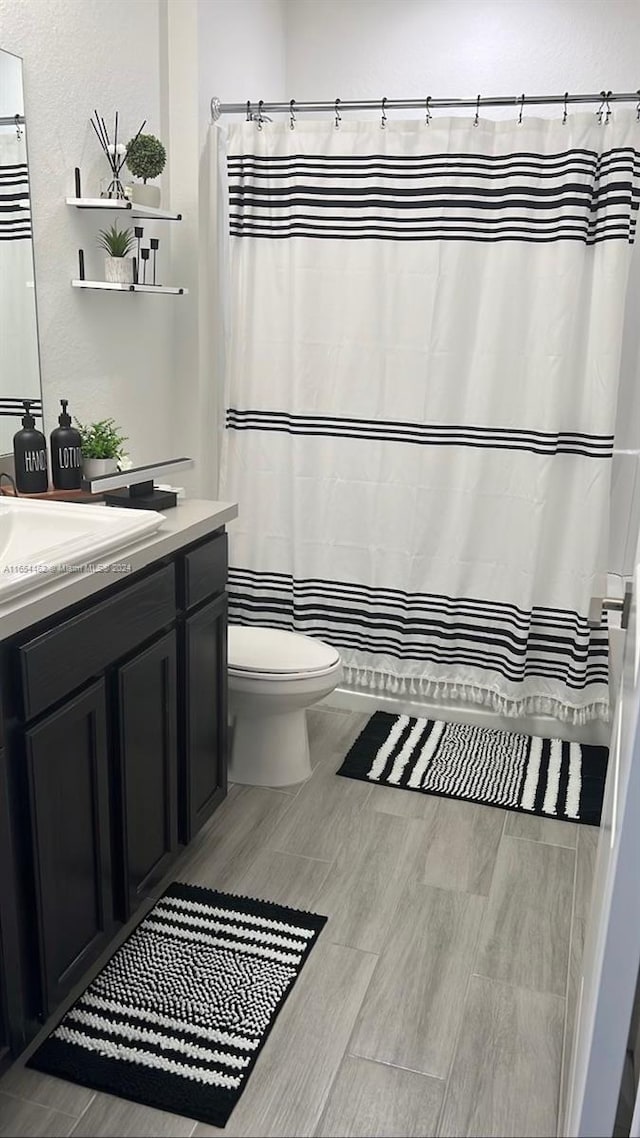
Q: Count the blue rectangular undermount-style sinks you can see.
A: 0